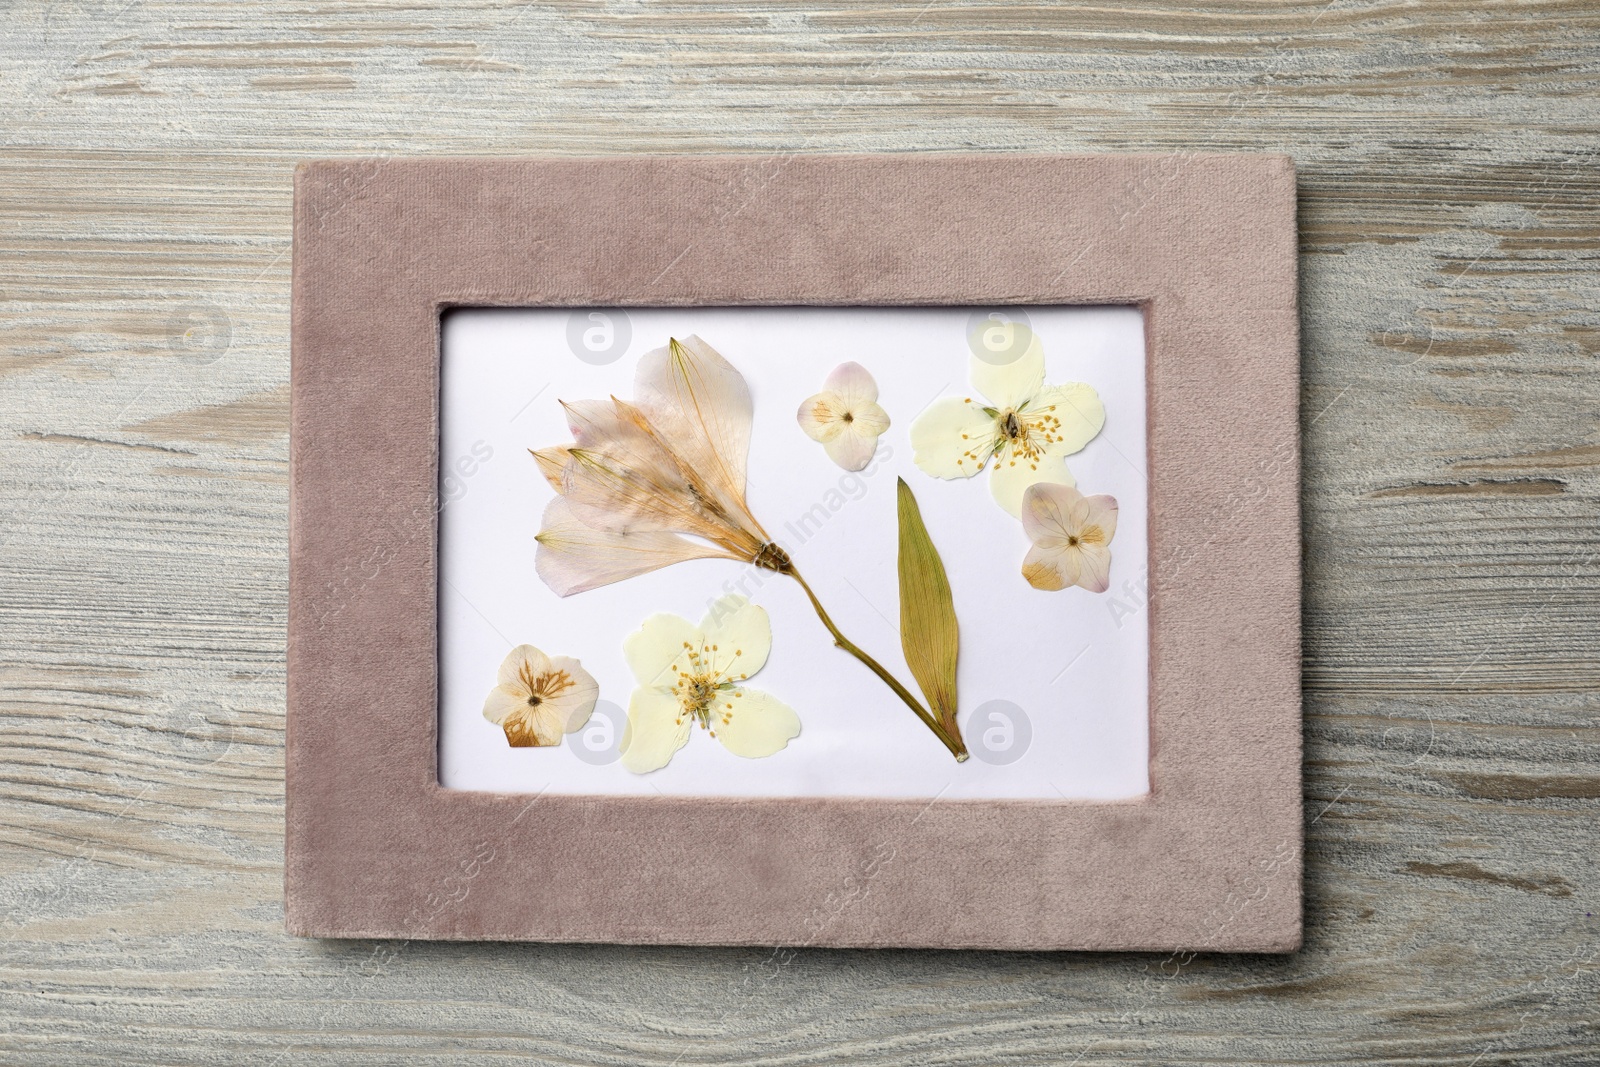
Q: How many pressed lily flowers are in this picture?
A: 1